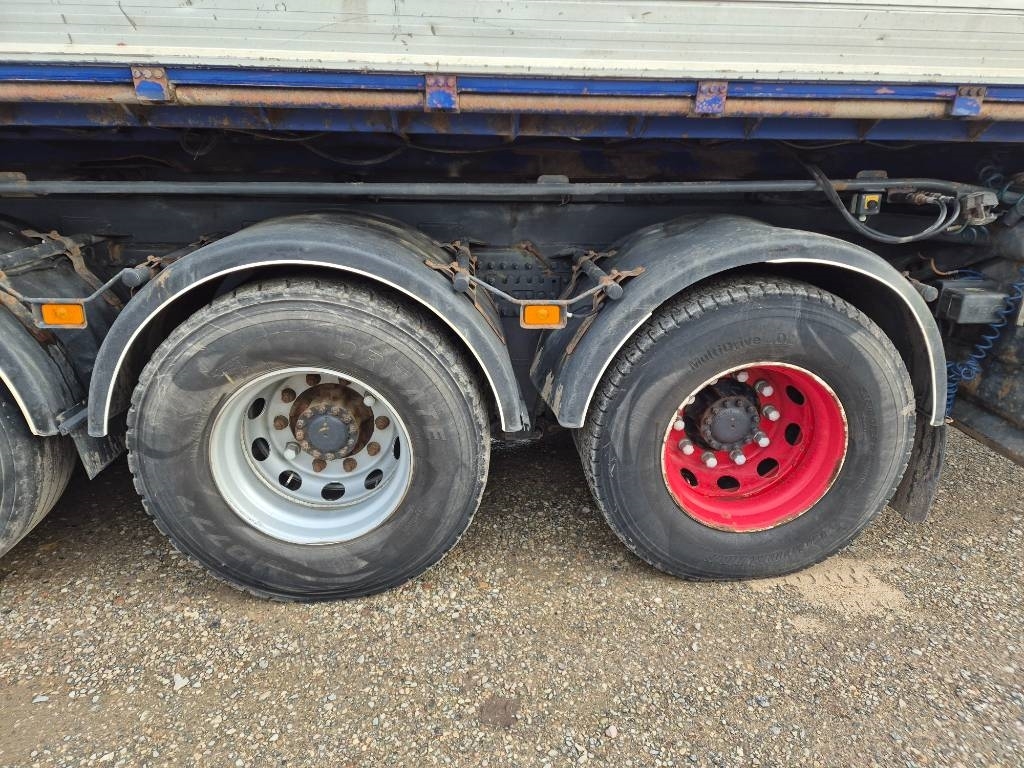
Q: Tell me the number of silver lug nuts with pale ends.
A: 12